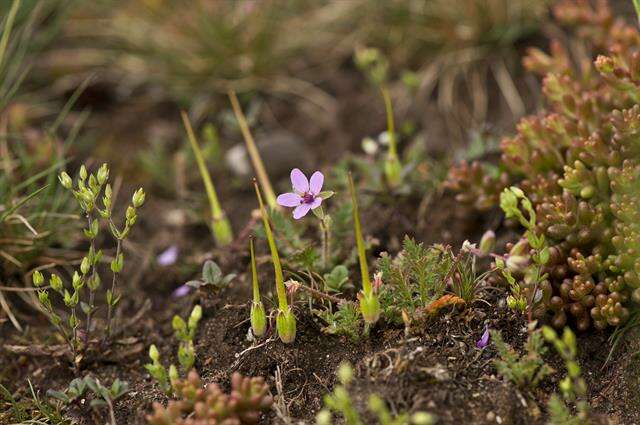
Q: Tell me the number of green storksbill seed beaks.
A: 6